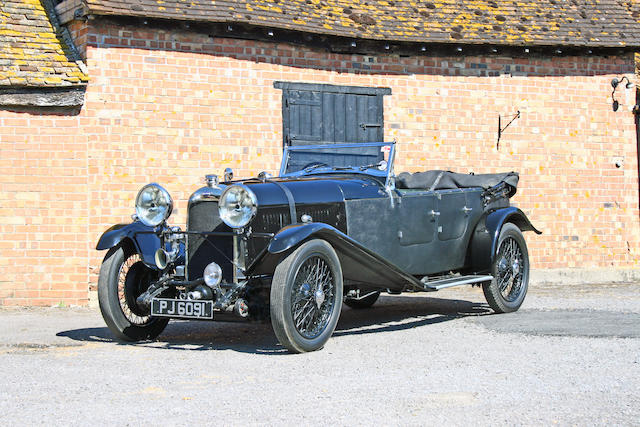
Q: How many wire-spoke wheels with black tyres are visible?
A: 3